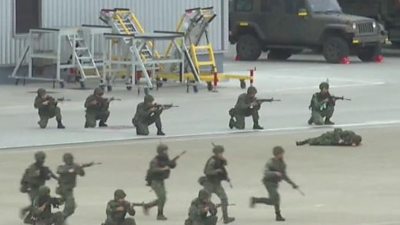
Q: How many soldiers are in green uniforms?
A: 14